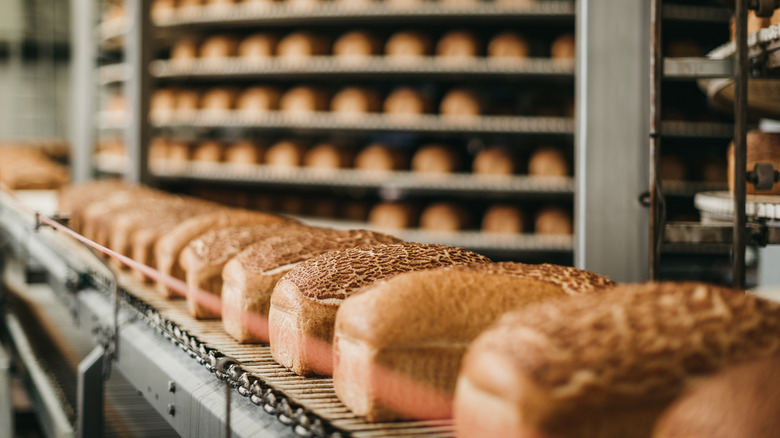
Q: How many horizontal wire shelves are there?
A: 5